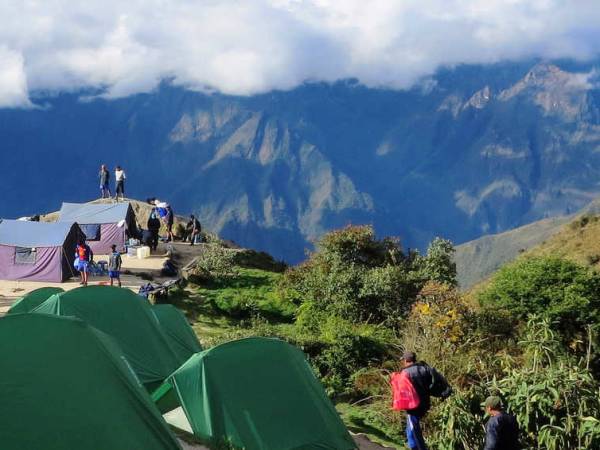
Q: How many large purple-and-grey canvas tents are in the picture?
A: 2